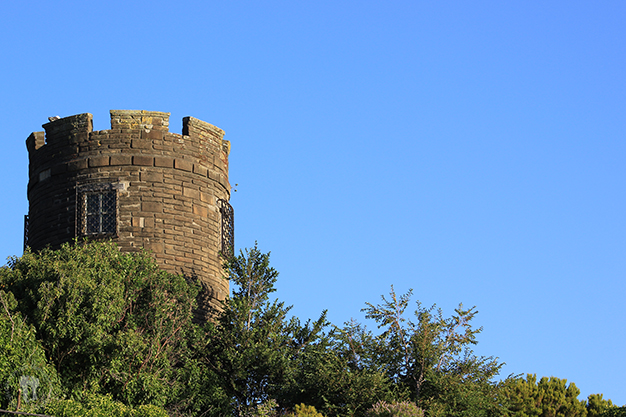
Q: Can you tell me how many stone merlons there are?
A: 5